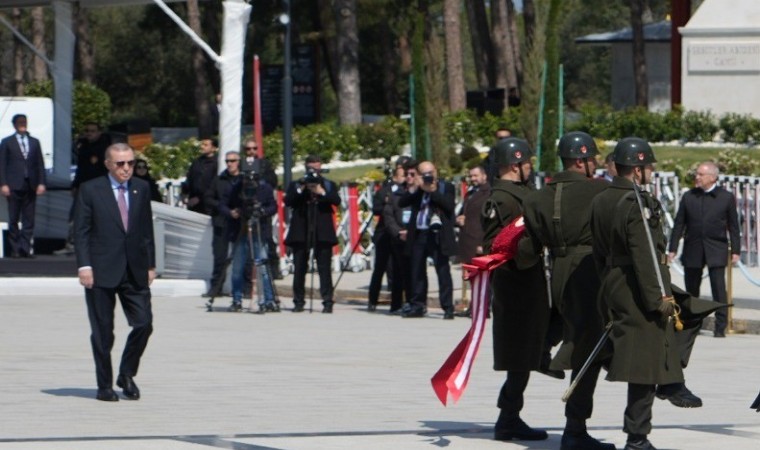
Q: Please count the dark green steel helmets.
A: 3